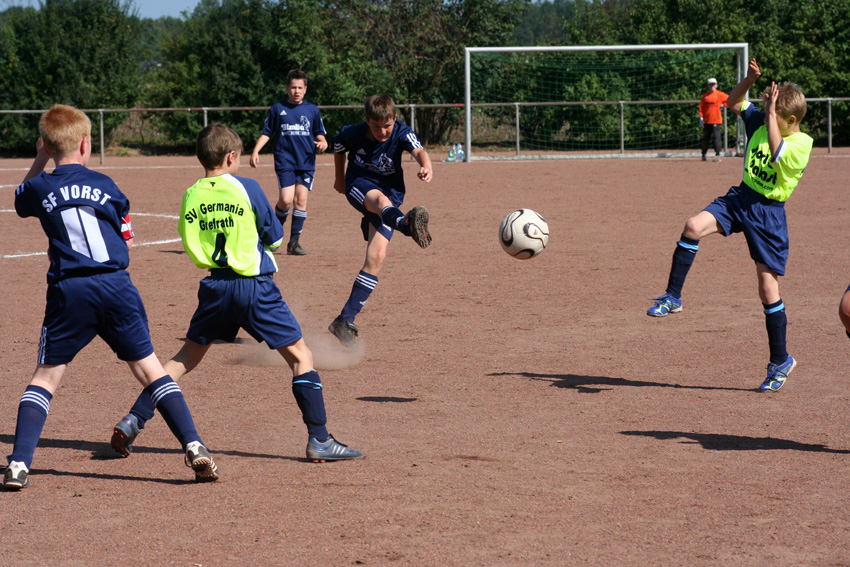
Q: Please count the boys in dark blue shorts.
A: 5